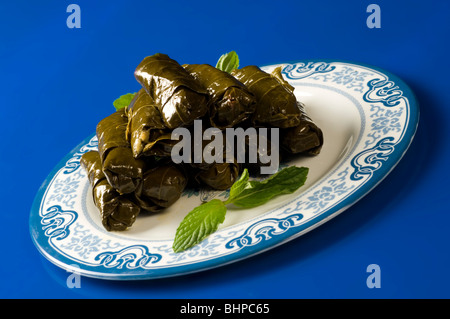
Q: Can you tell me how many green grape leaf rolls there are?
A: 11